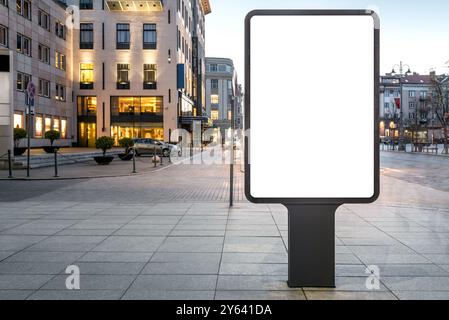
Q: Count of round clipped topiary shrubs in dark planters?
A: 4